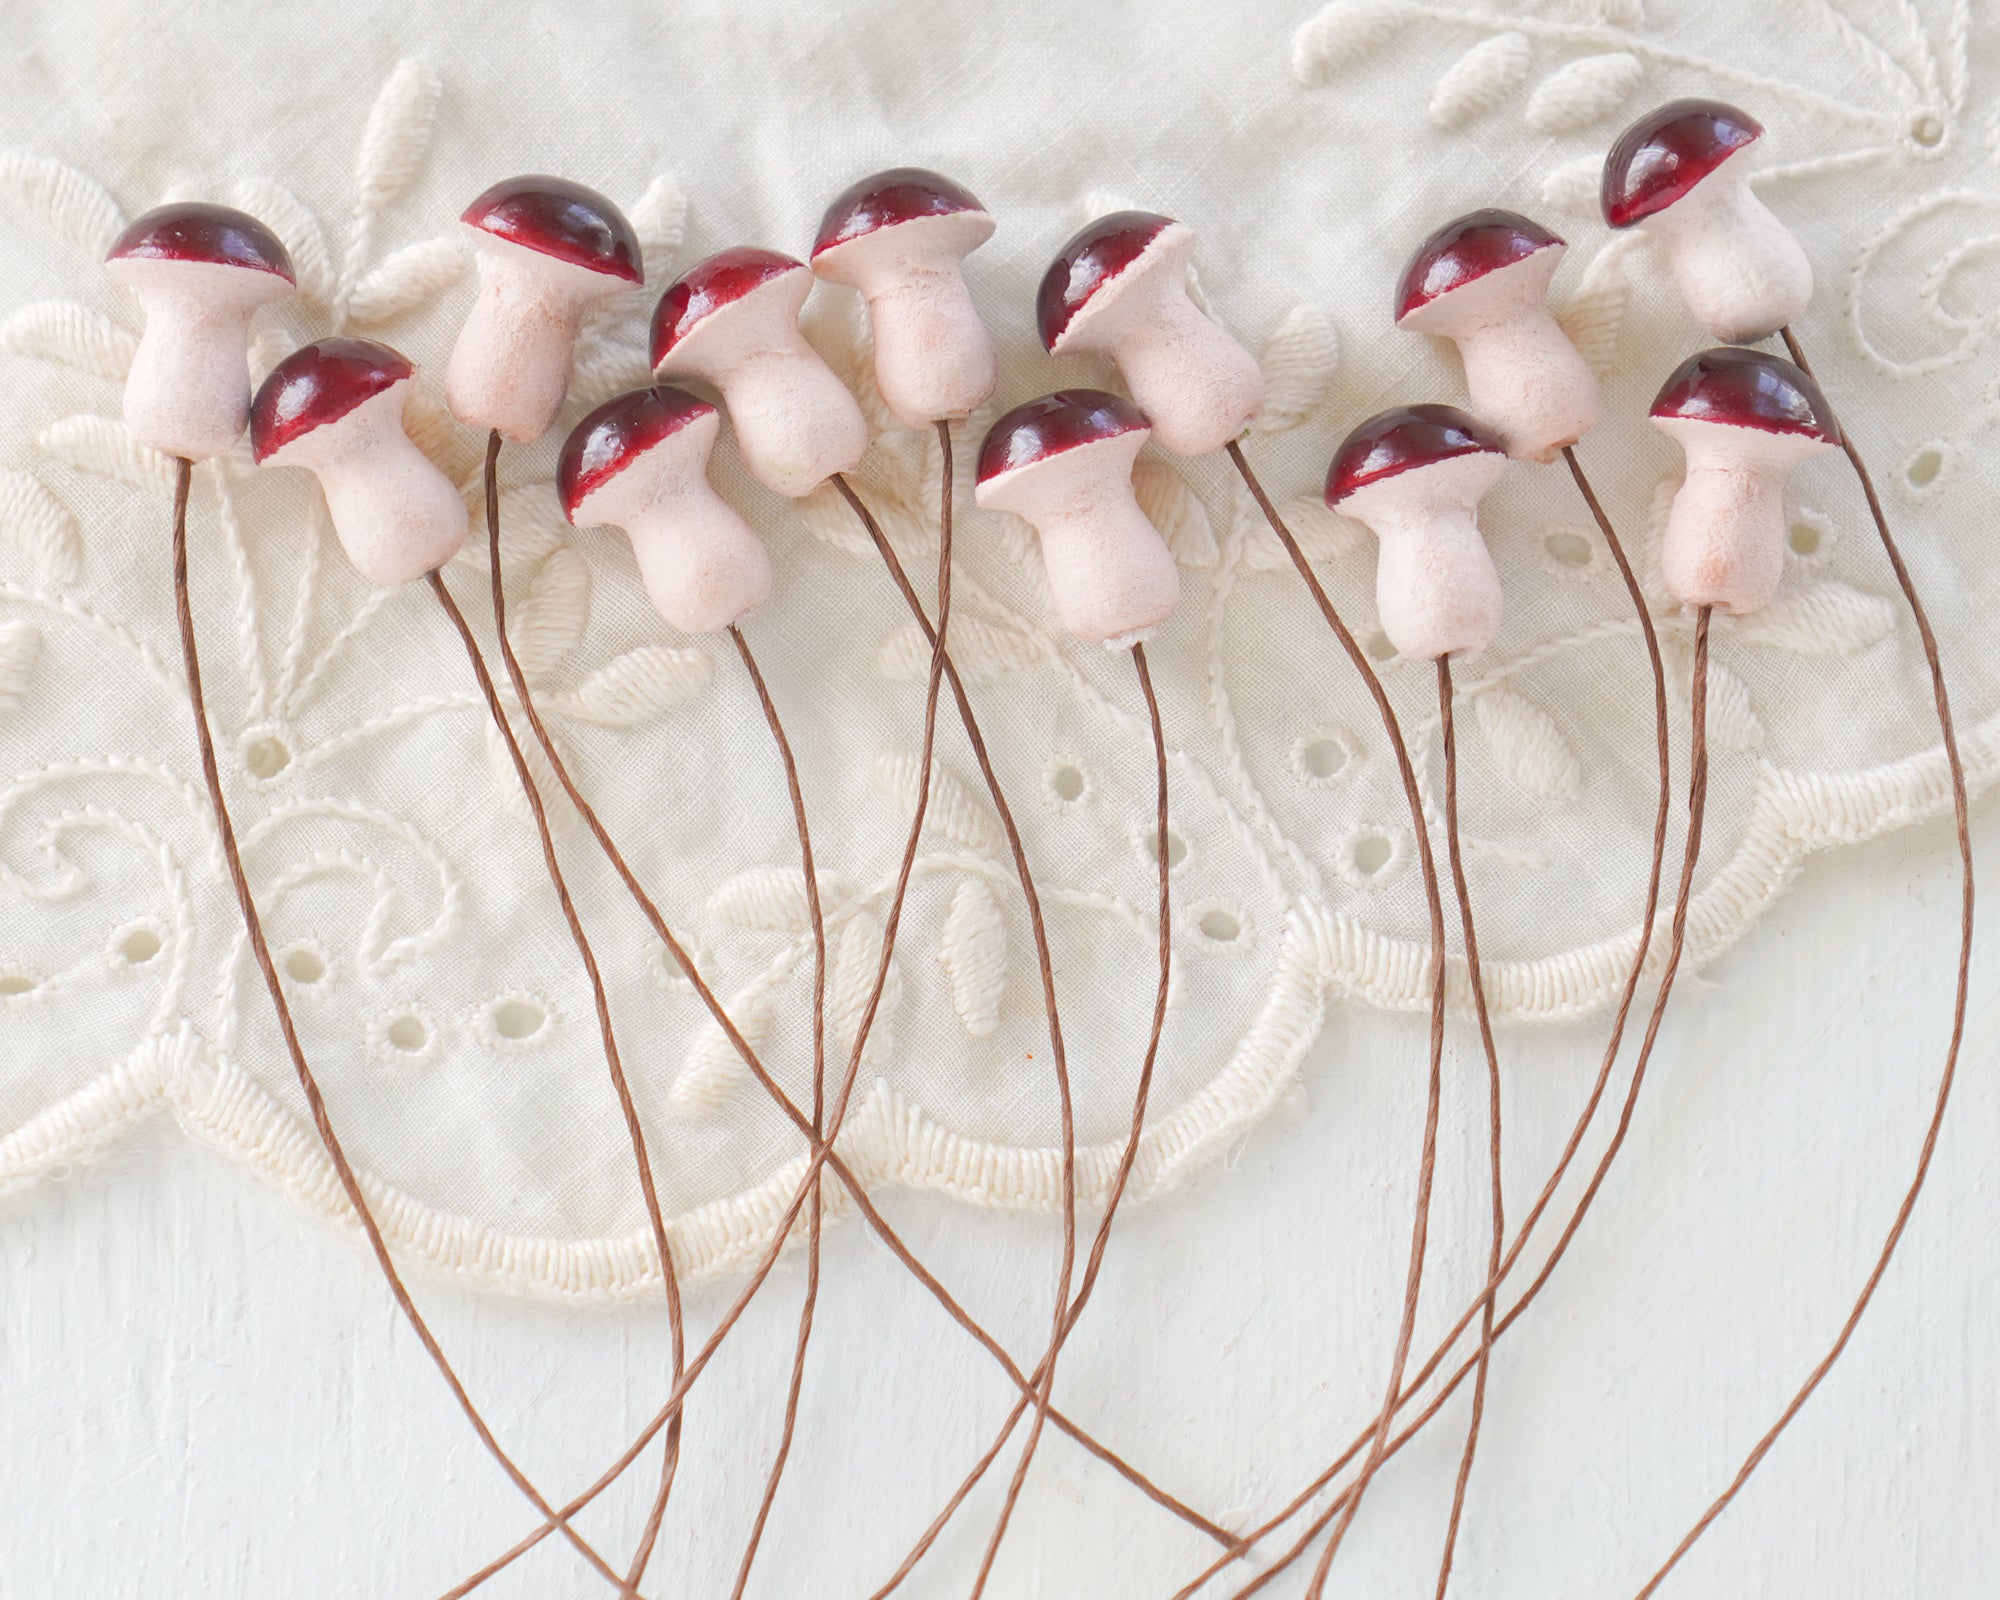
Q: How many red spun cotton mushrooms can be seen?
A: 12